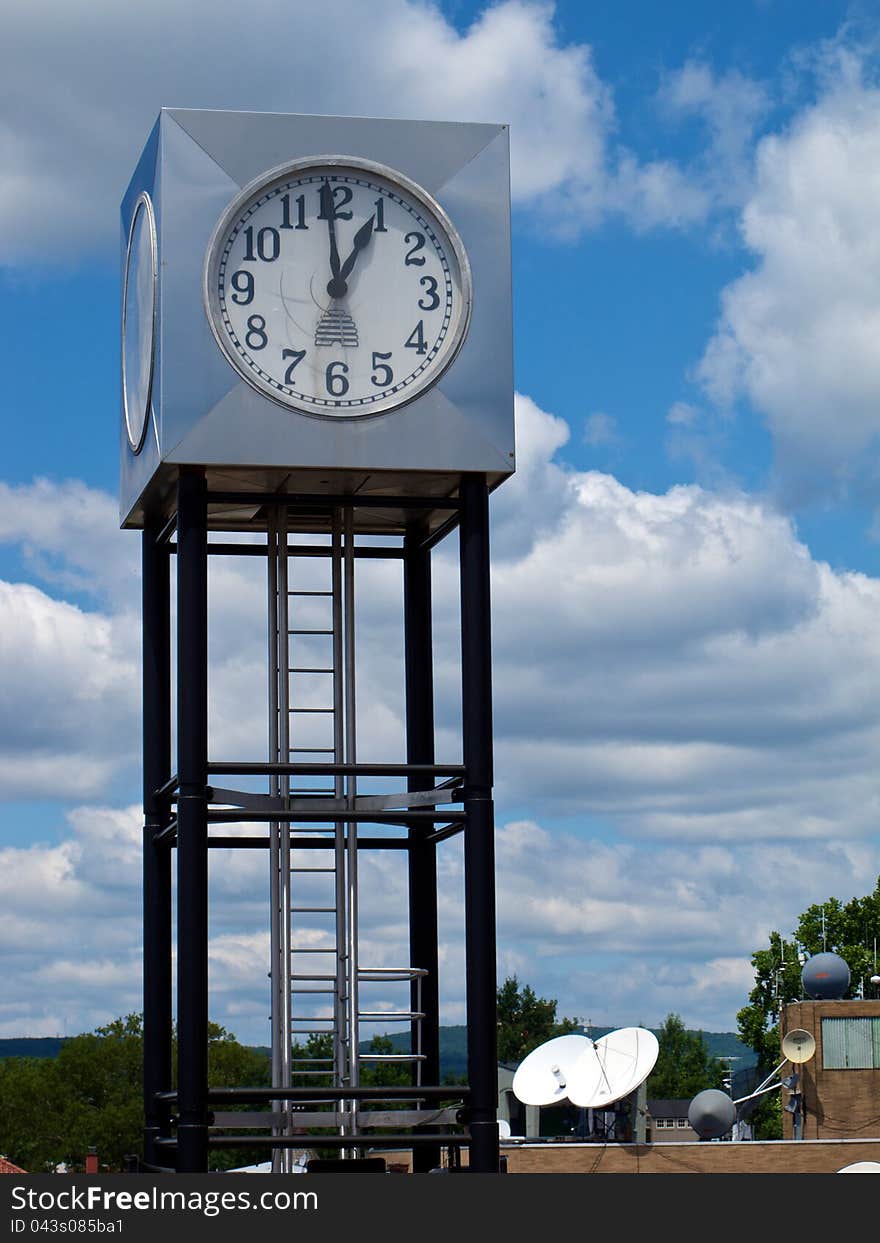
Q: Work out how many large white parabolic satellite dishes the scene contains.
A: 2